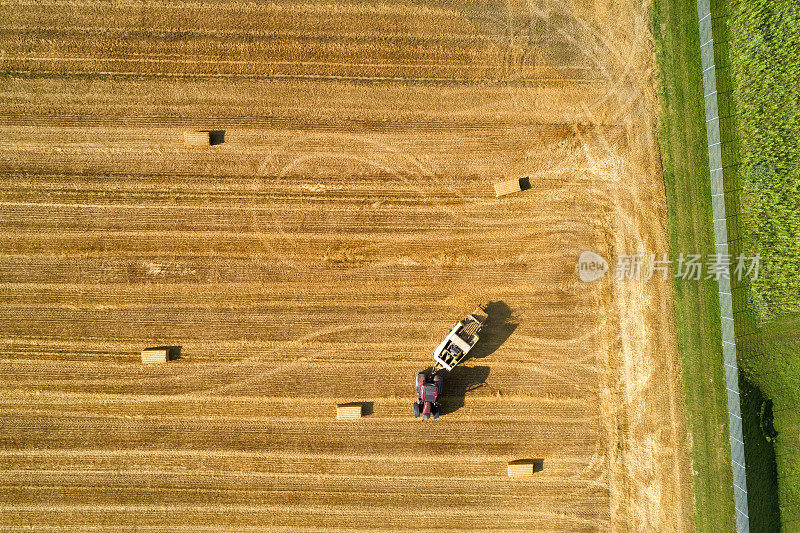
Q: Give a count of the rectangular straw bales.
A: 5